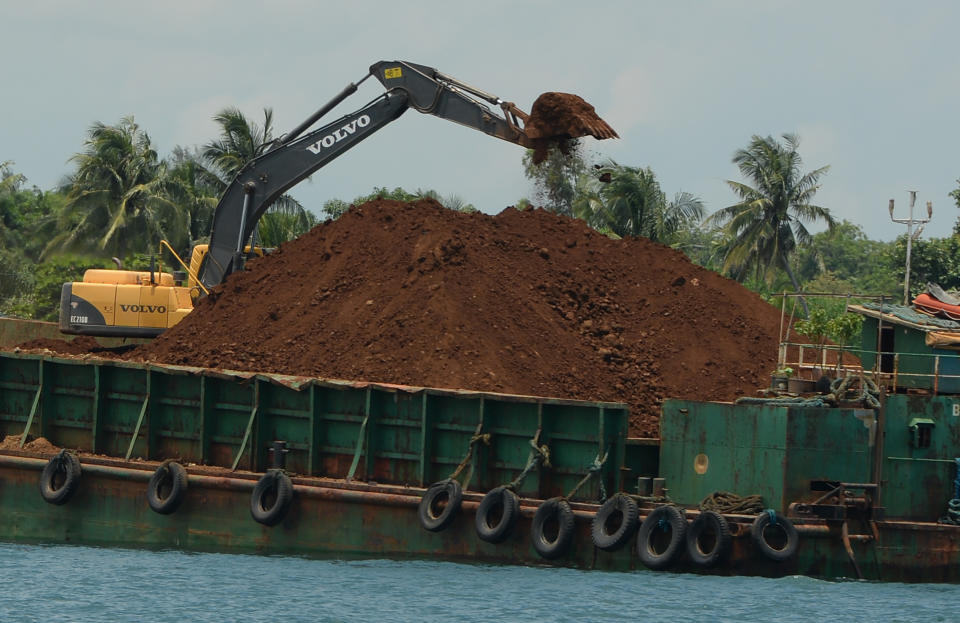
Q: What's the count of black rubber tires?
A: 10